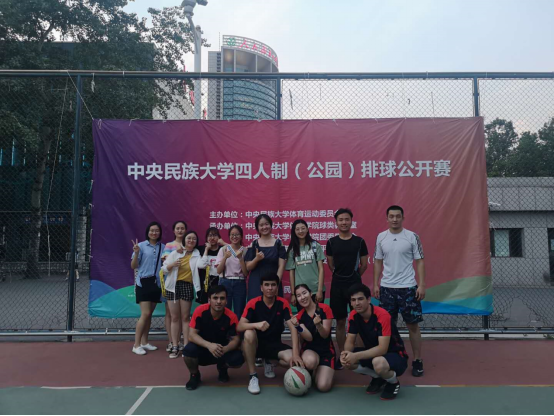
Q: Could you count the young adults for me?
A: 13